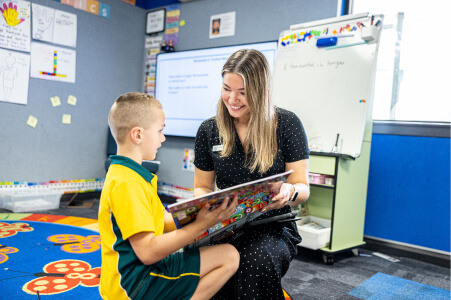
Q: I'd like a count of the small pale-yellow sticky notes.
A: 4